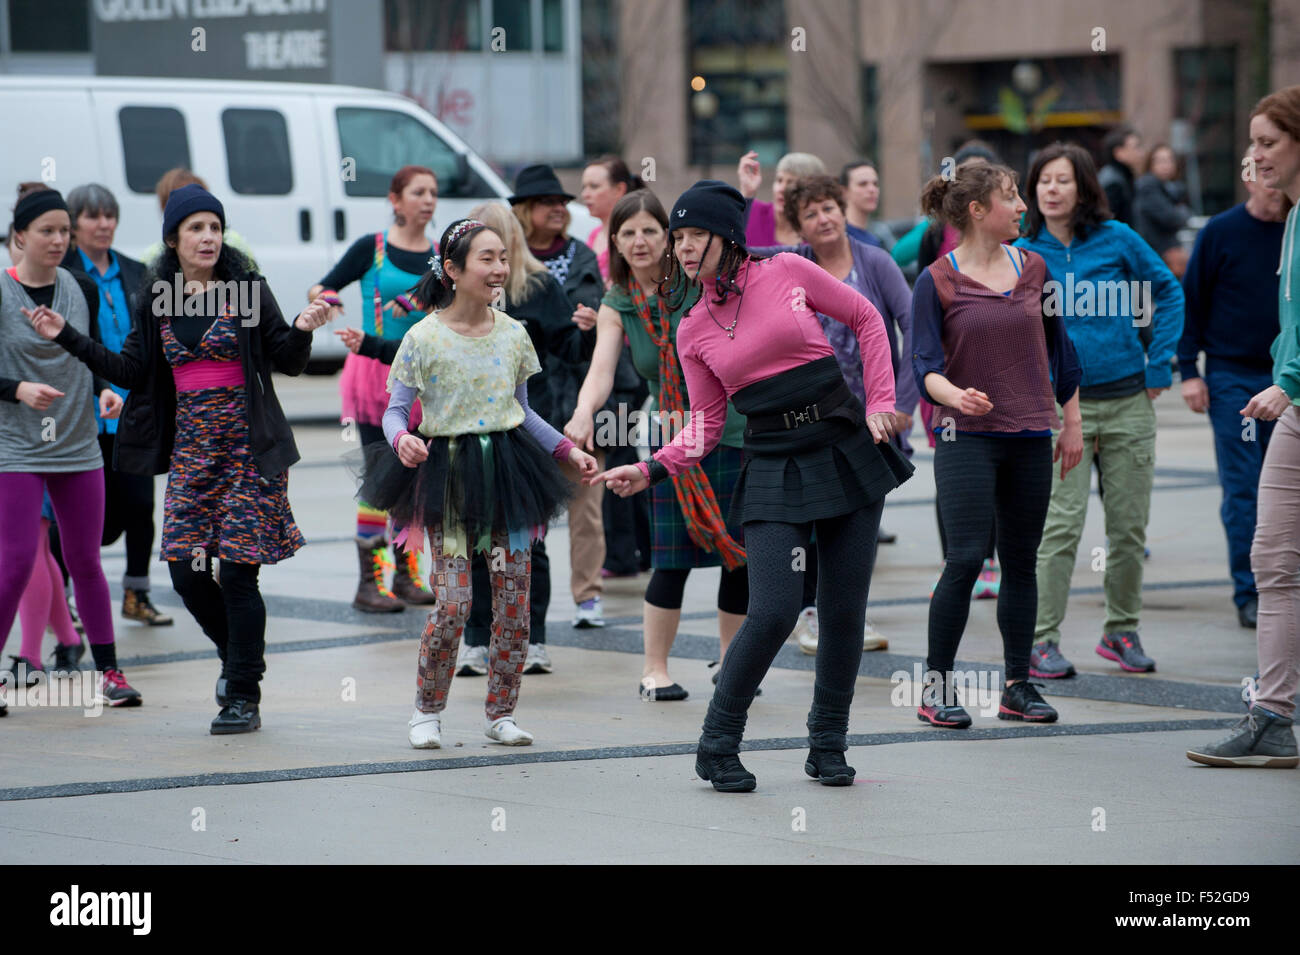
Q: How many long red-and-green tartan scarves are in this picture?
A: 1